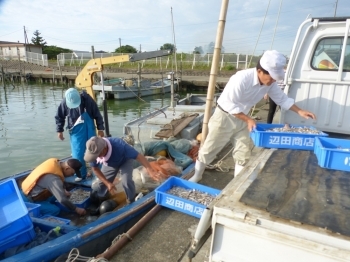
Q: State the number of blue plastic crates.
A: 8